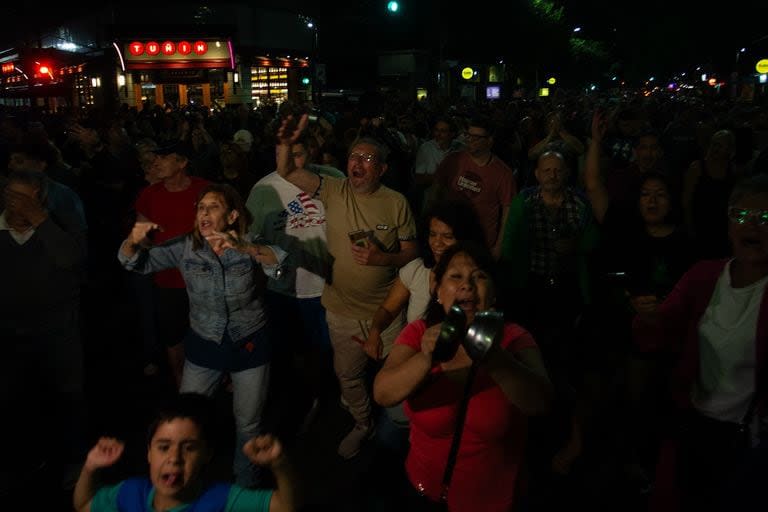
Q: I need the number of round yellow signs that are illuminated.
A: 3